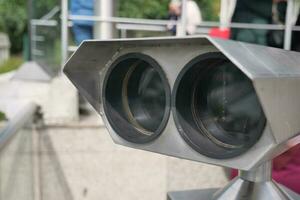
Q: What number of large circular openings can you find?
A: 2